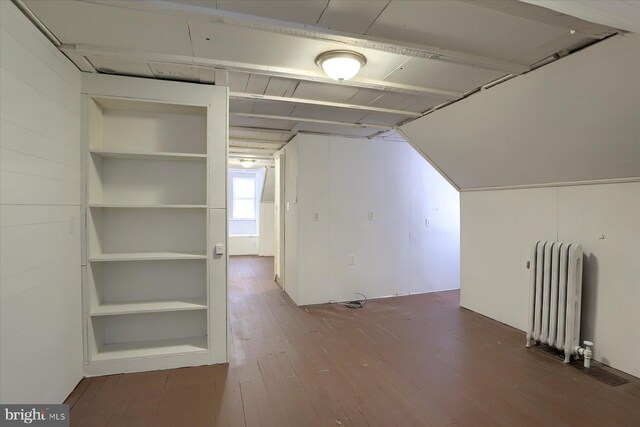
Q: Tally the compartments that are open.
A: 5